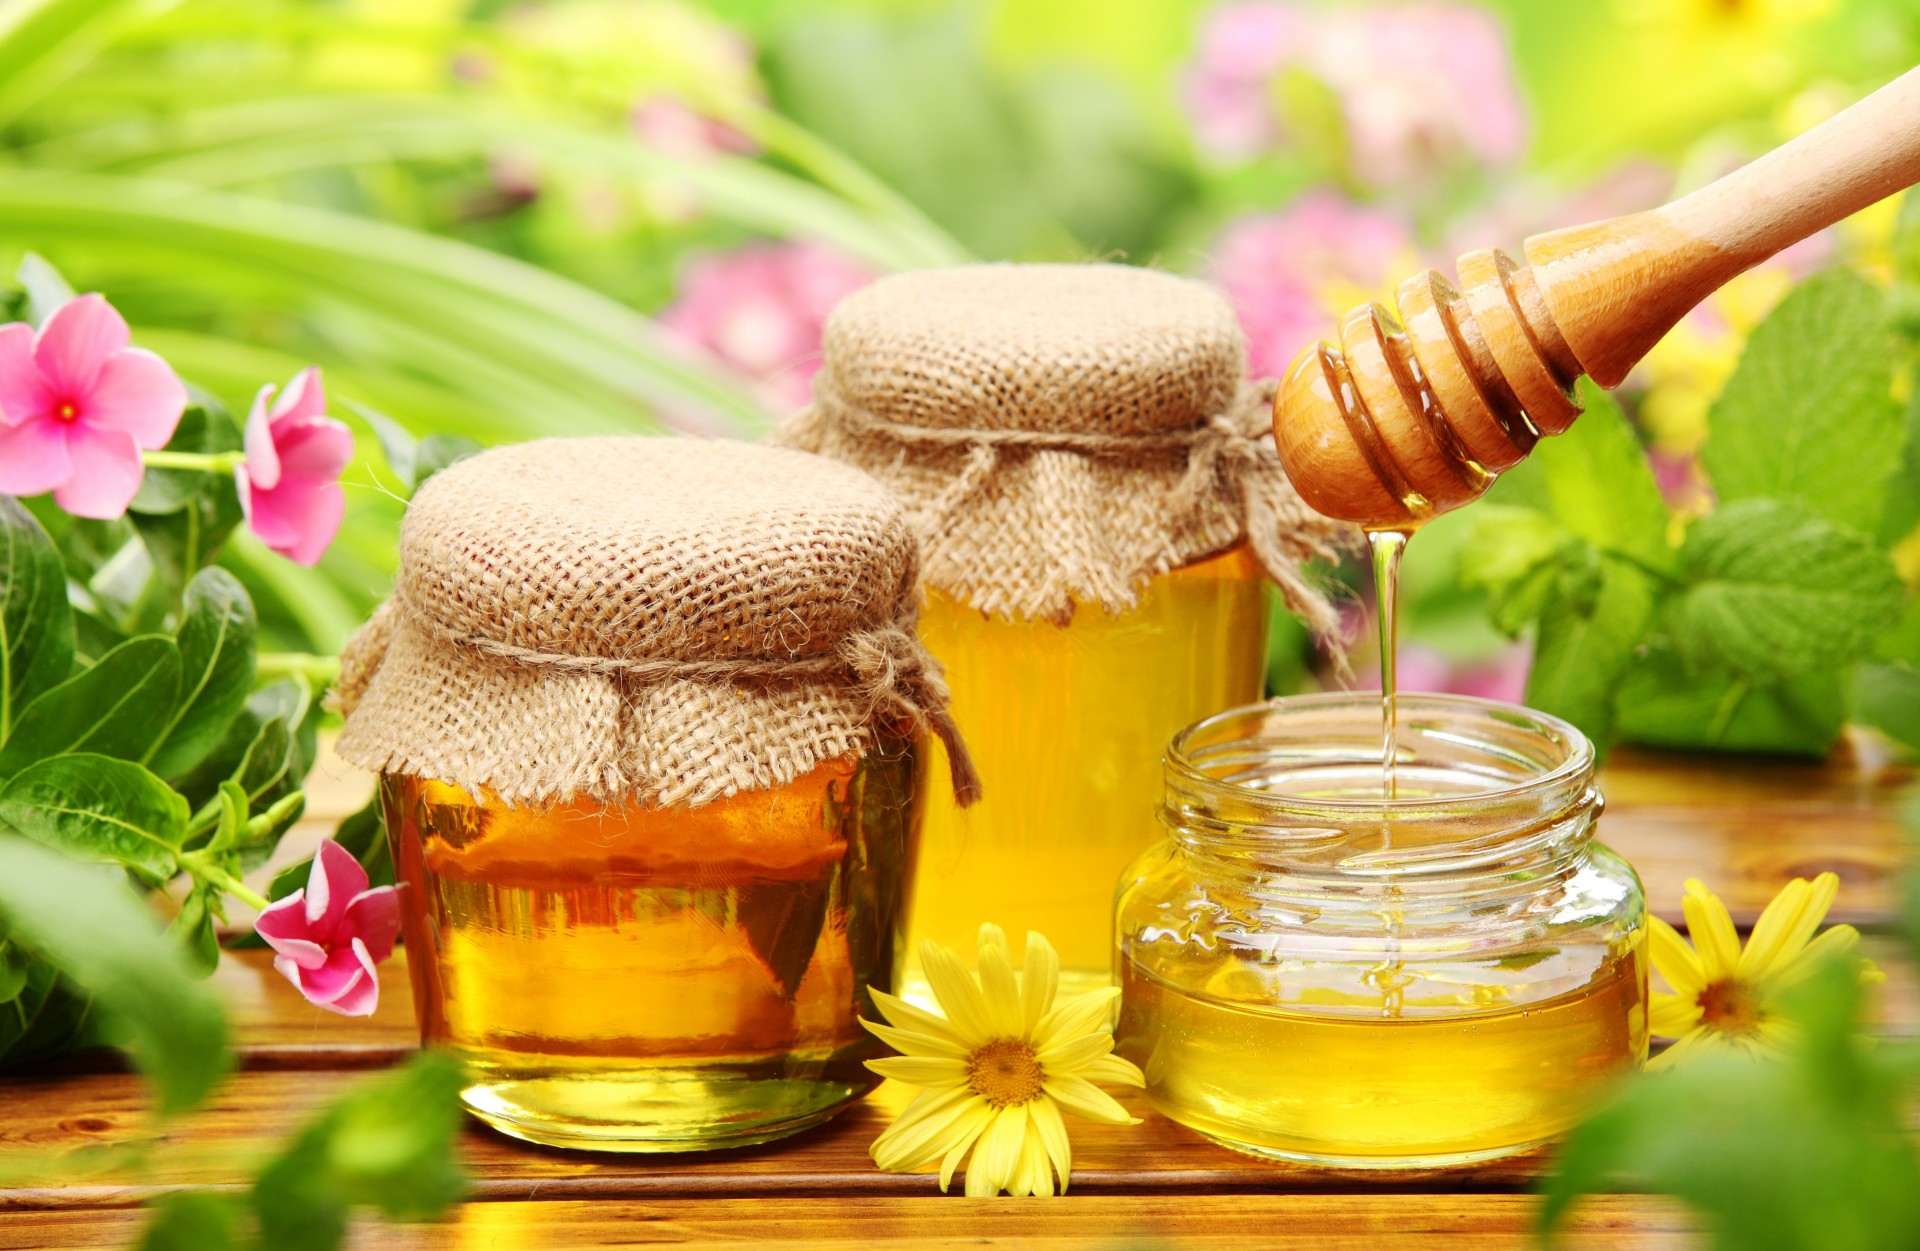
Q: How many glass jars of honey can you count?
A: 3